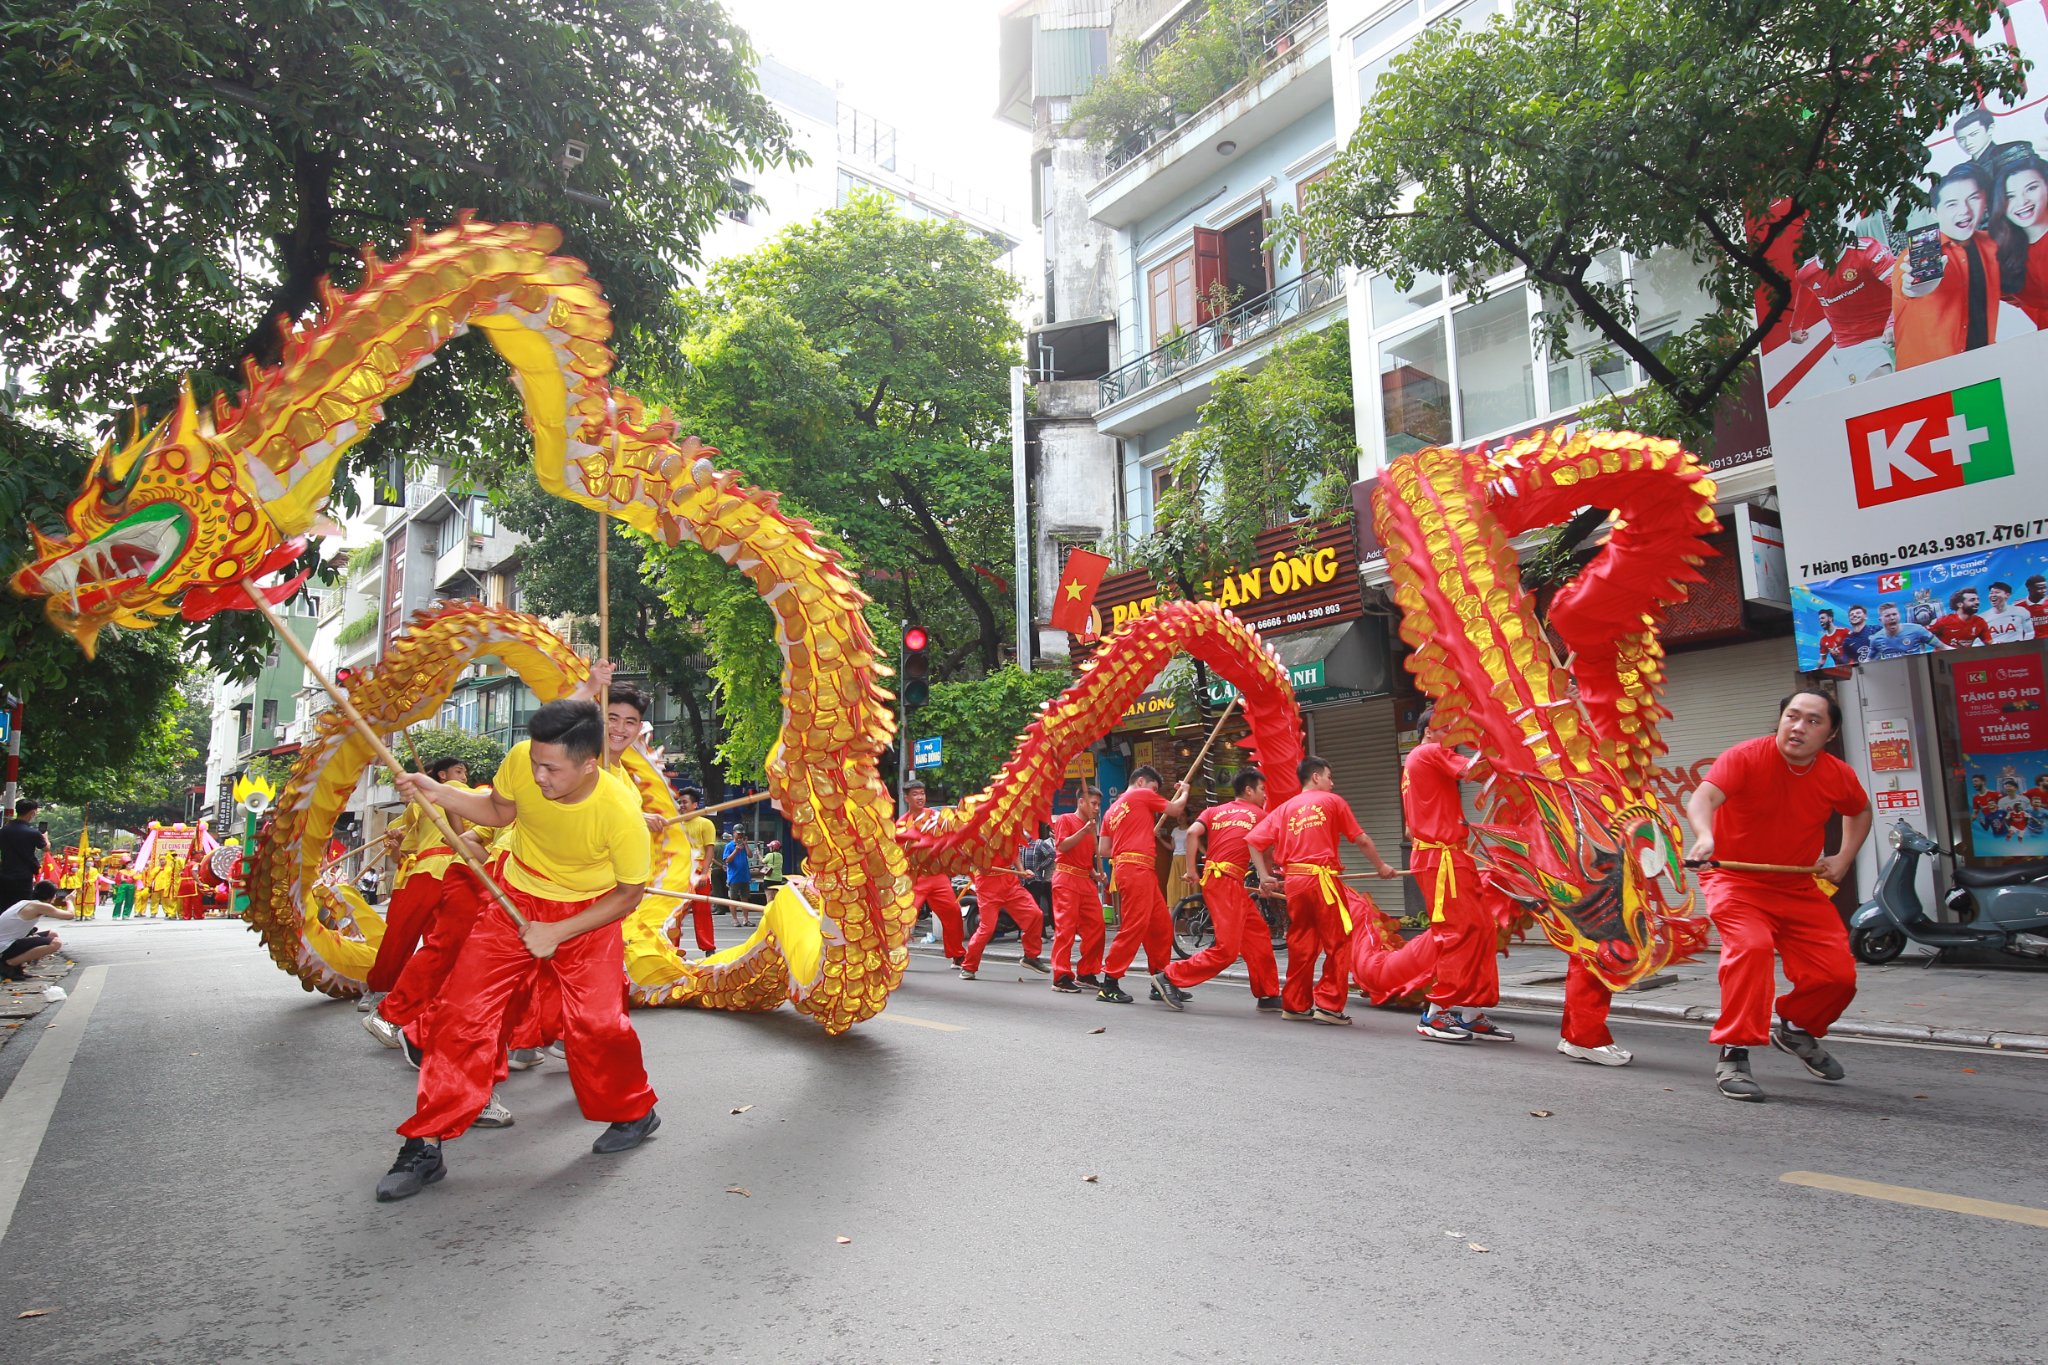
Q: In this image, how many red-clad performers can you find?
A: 9